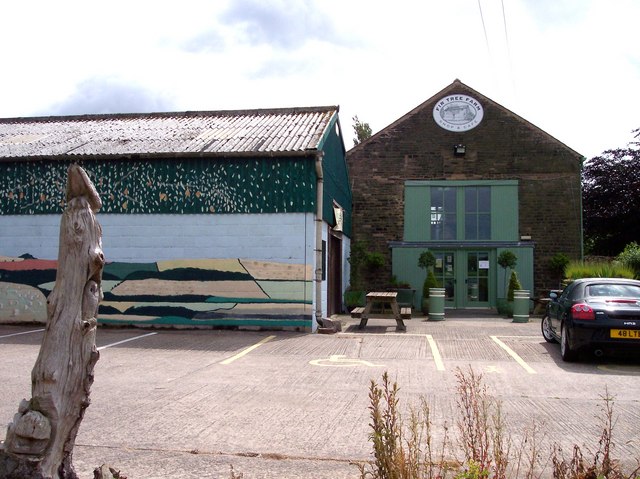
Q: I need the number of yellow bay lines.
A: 3